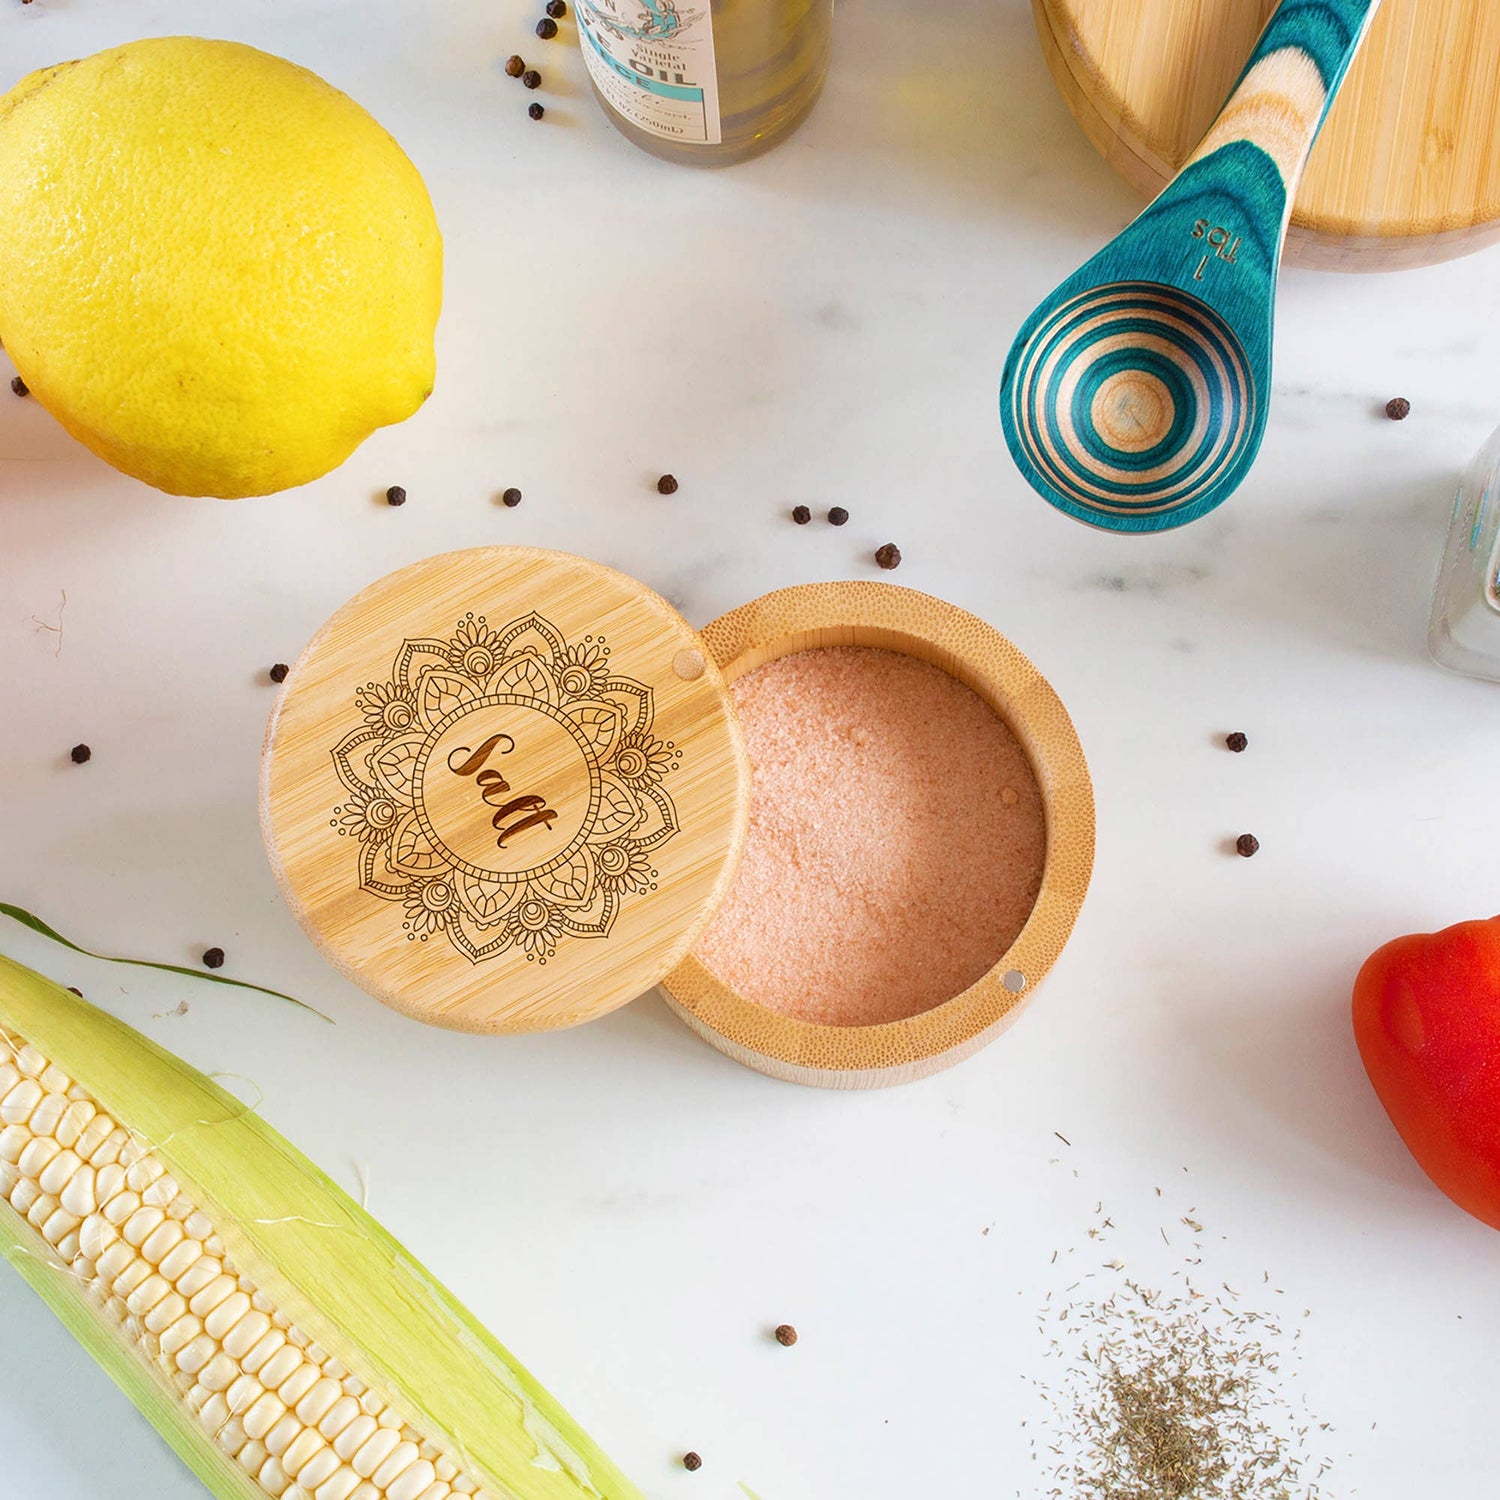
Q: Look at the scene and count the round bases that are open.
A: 1